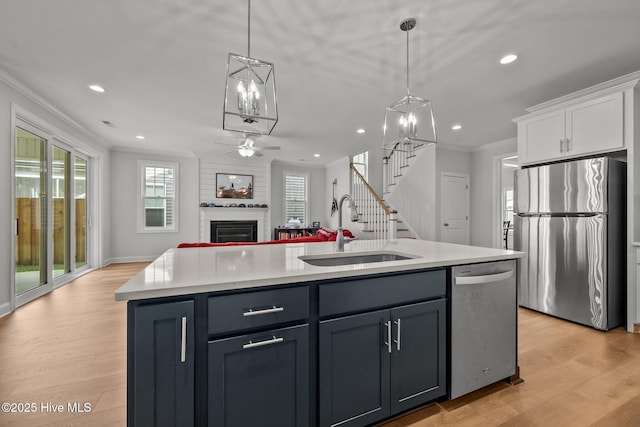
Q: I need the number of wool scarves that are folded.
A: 0